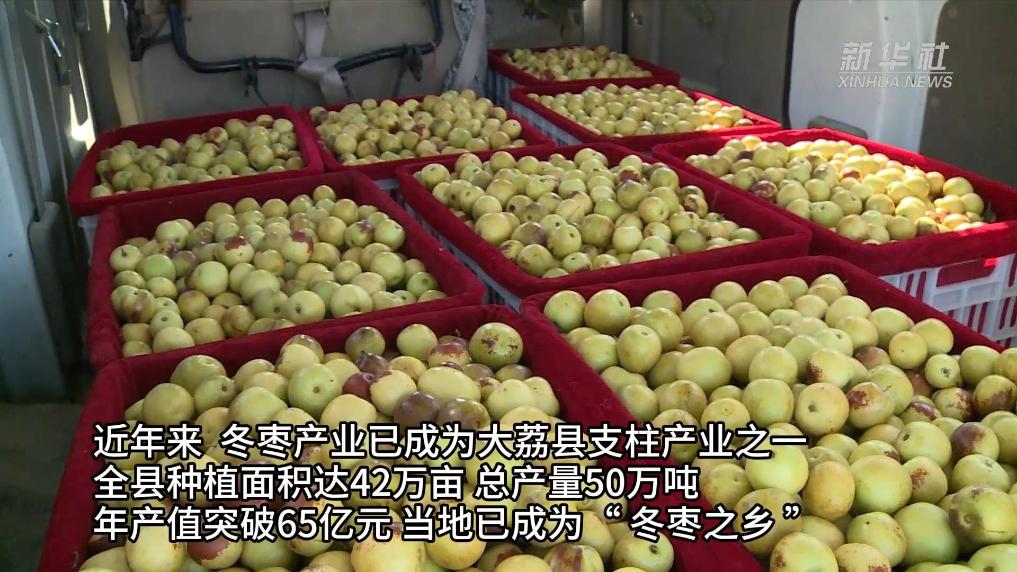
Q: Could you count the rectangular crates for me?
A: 9